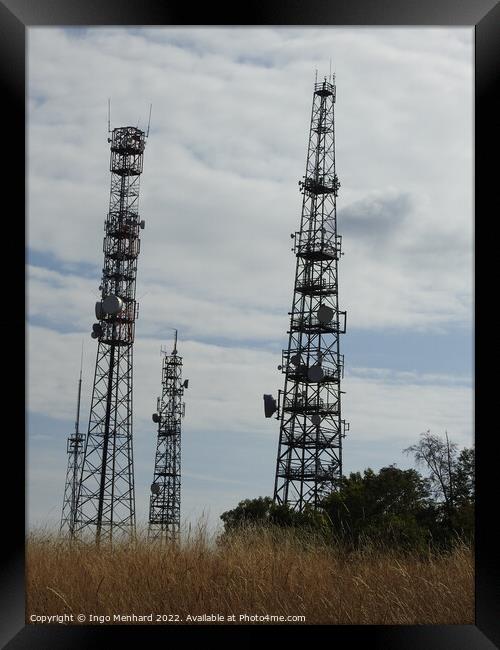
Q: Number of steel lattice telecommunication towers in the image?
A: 4